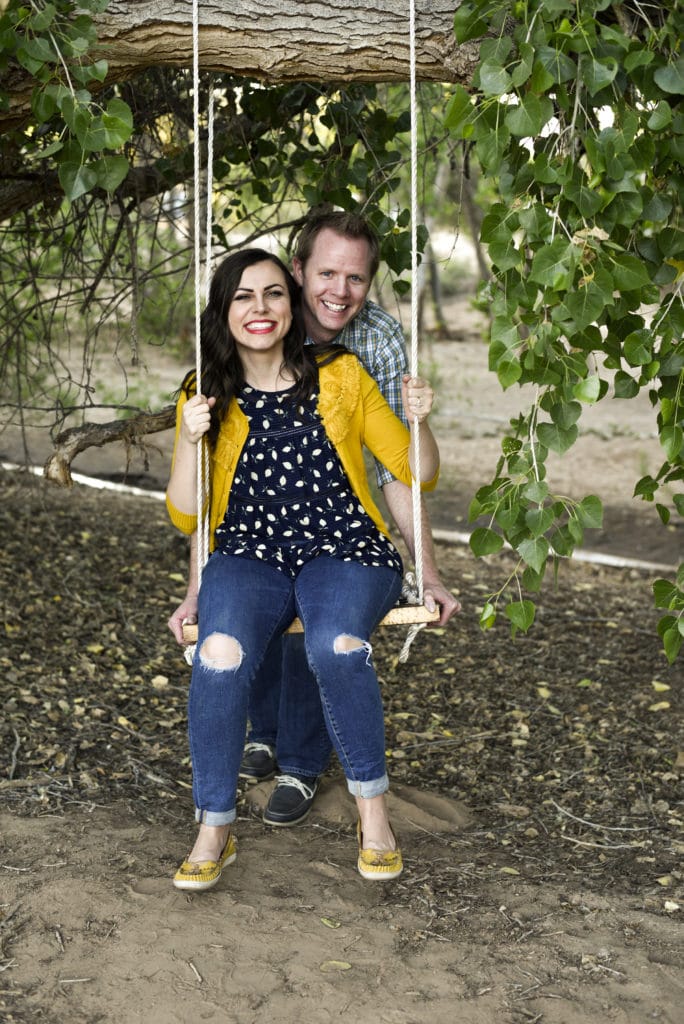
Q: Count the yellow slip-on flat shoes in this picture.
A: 2